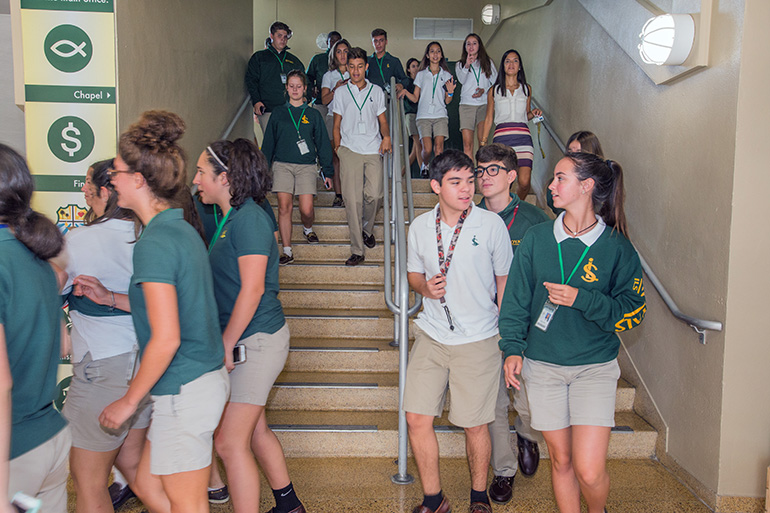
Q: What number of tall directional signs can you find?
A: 1